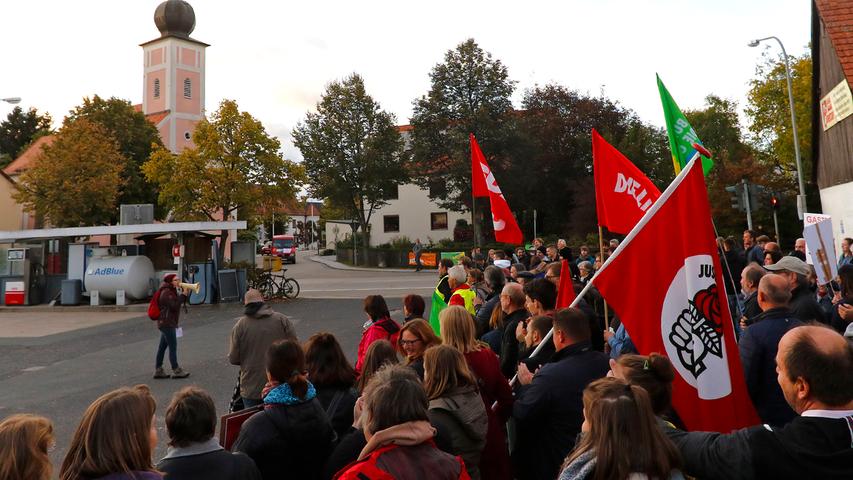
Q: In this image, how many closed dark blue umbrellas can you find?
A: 0